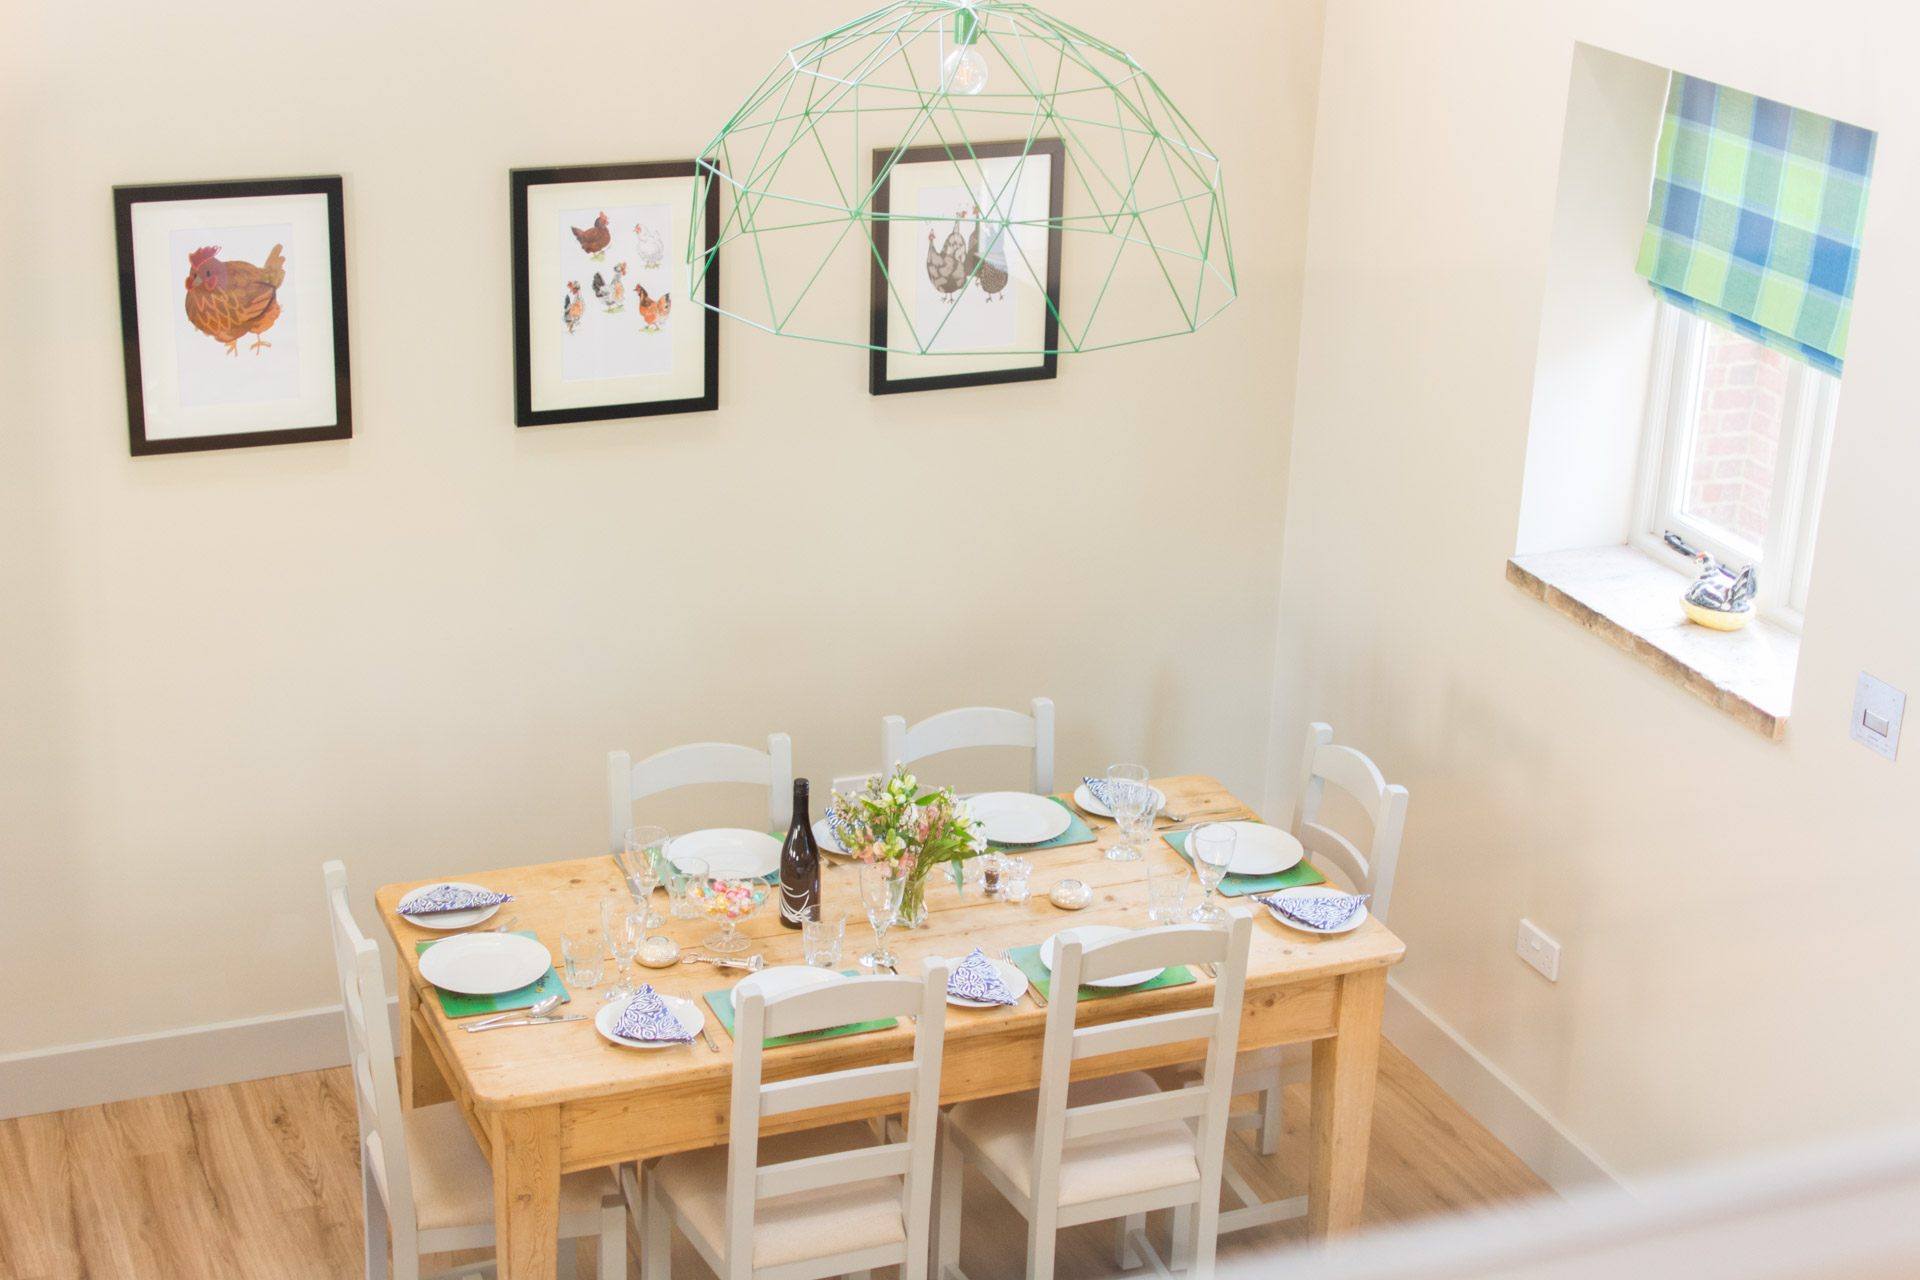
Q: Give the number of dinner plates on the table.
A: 6